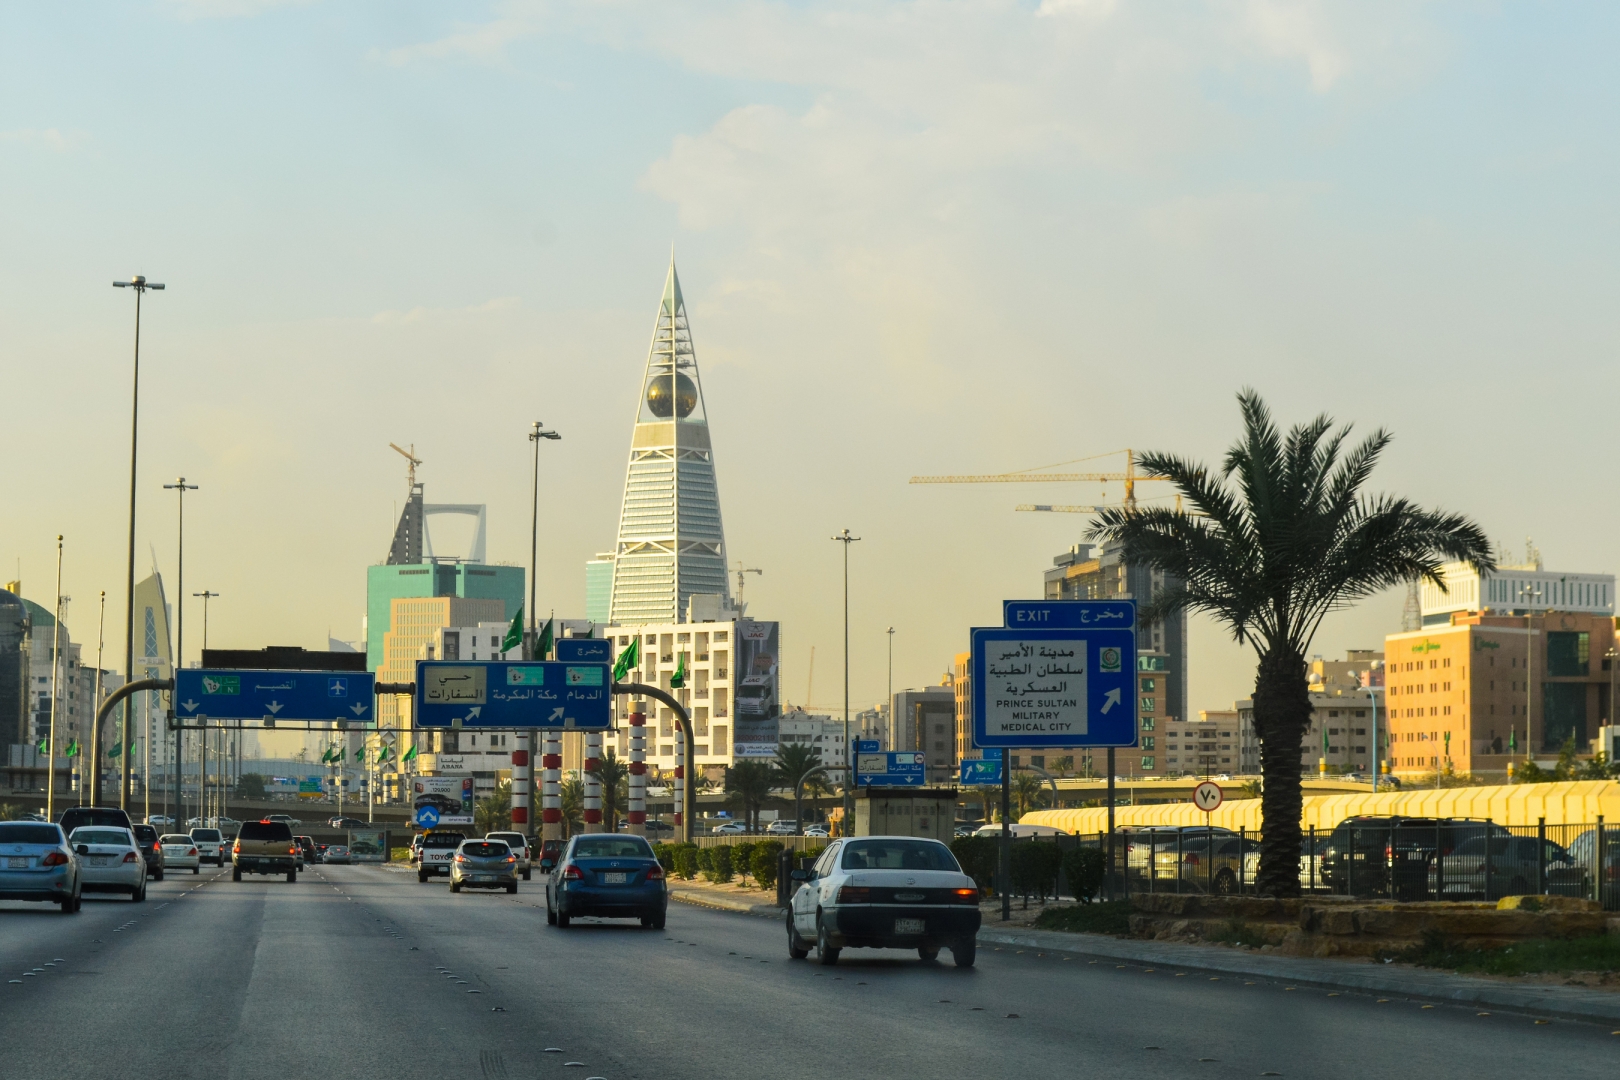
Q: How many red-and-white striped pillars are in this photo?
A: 5